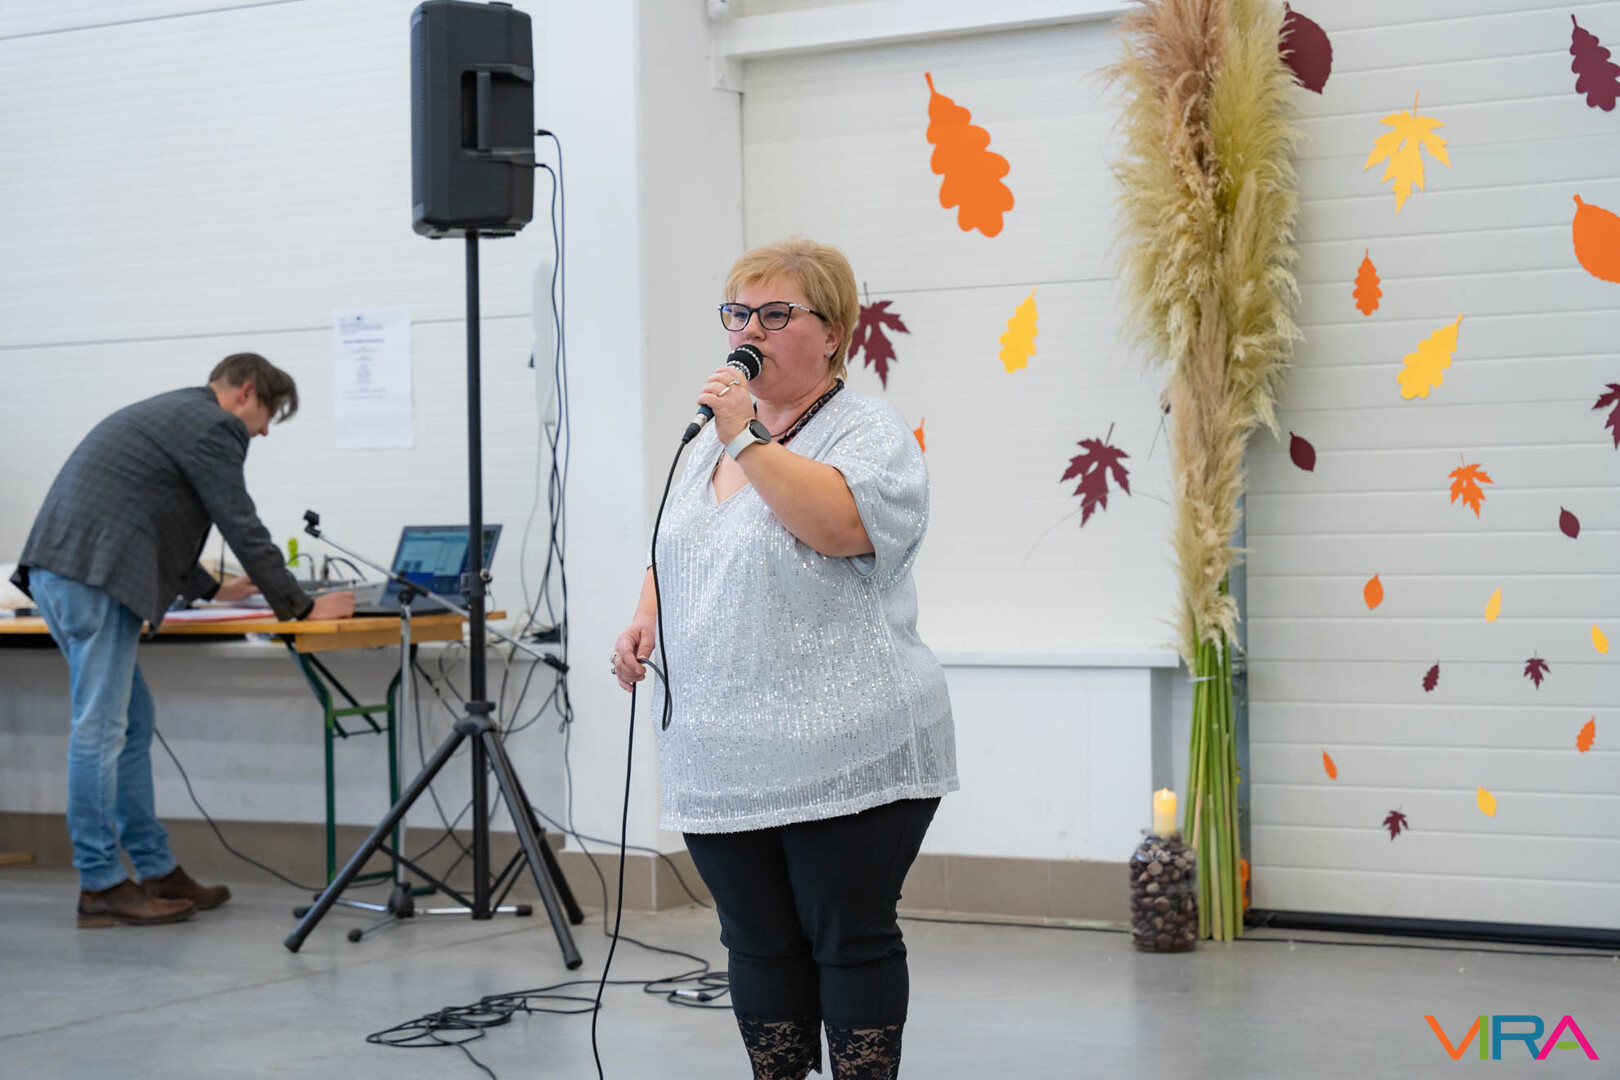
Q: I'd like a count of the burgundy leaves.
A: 10